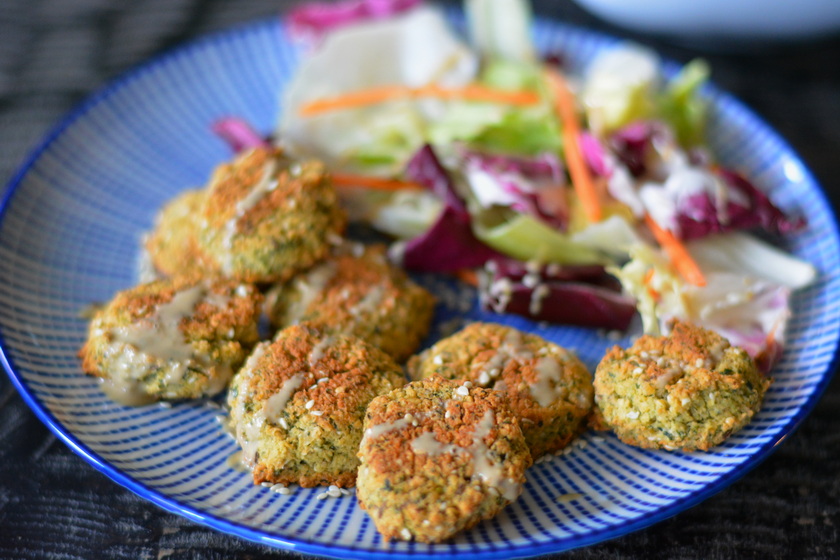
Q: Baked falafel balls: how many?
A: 8